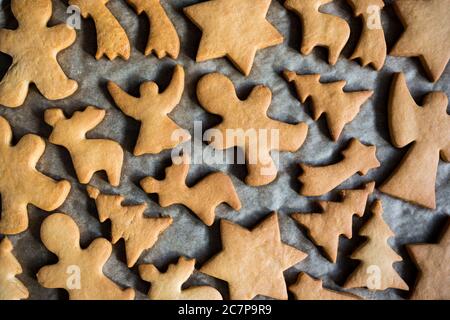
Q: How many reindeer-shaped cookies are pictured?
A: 4